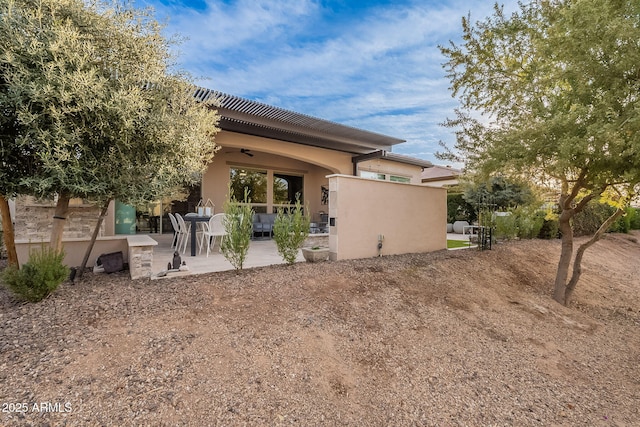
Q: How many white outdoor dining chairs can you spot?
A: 4